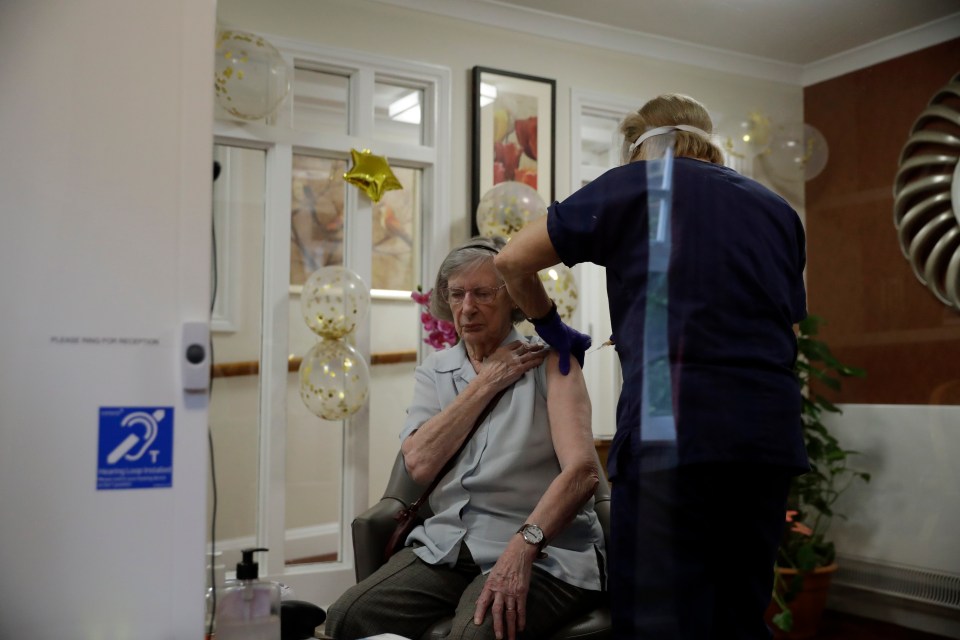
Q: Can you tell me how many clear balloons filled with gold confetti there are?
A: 7